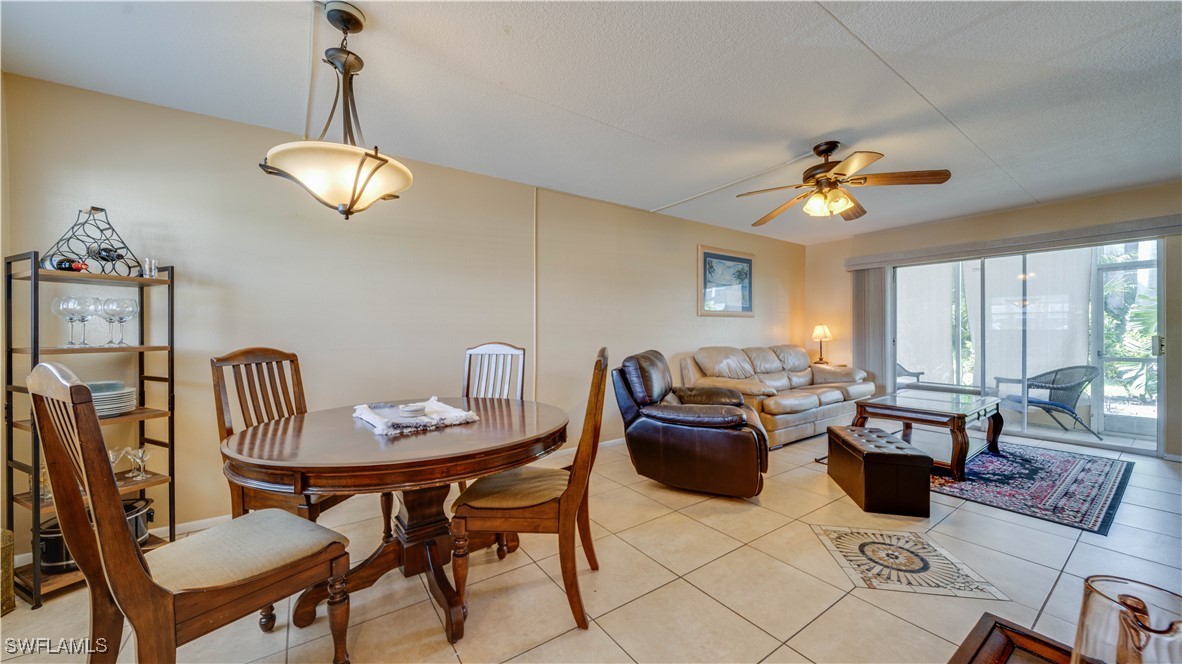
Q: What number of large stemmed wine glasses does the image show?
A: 4